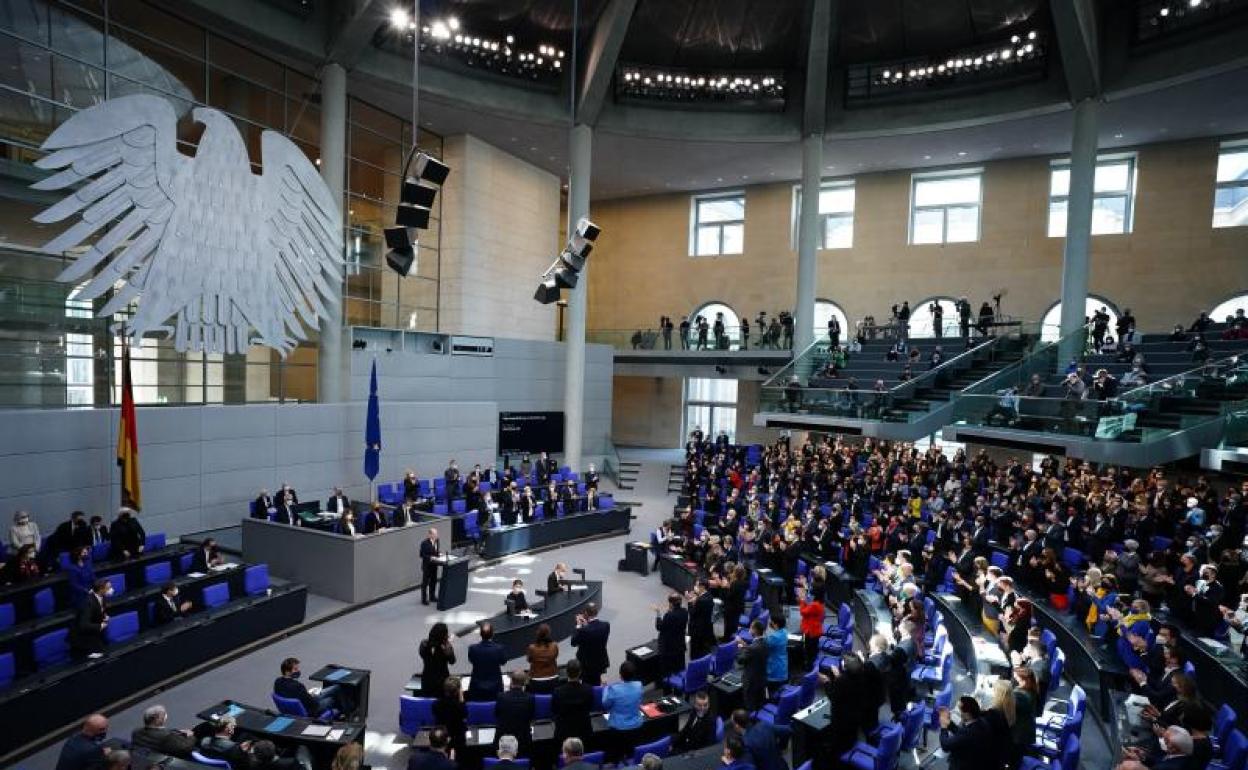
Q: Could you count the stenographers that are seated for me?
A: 2